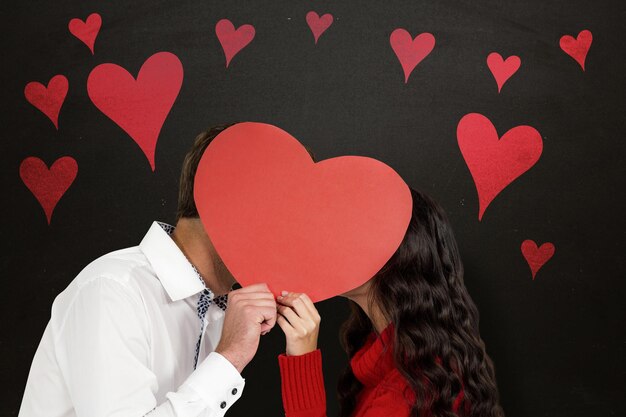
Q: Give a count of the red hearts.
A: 12